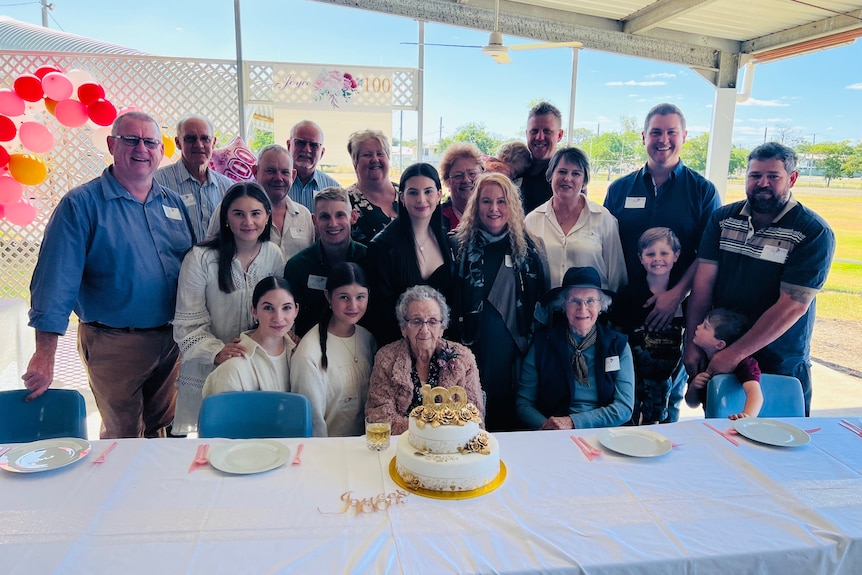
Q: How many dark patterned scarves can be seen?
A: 2